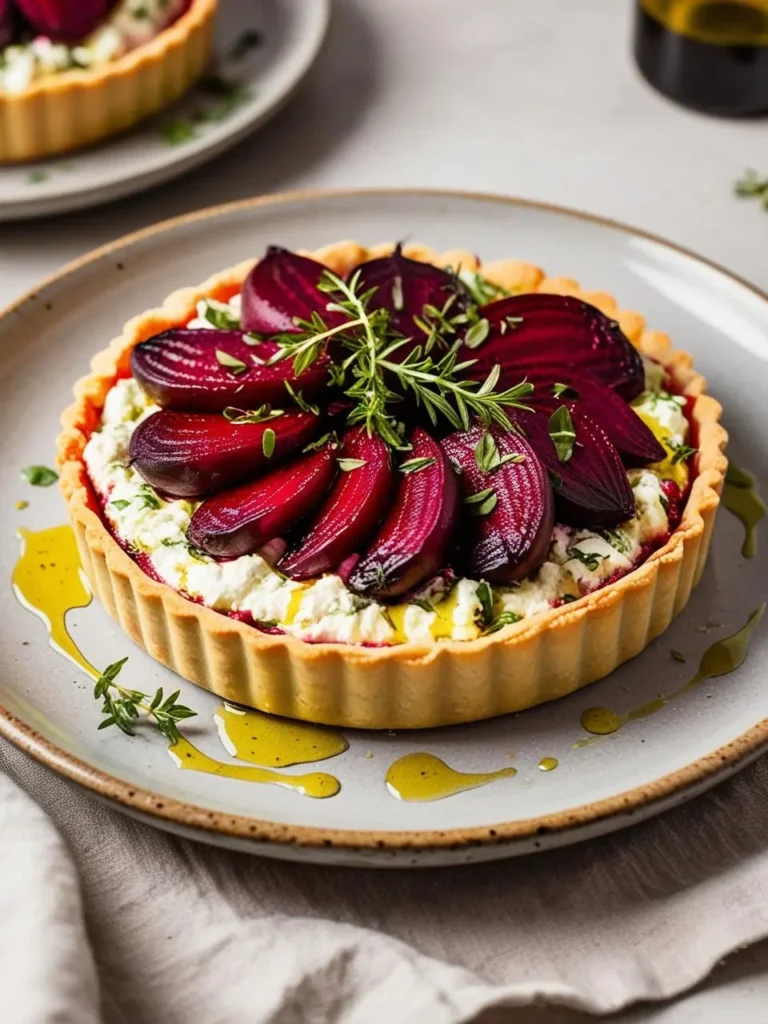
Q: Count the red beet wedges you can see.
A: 11